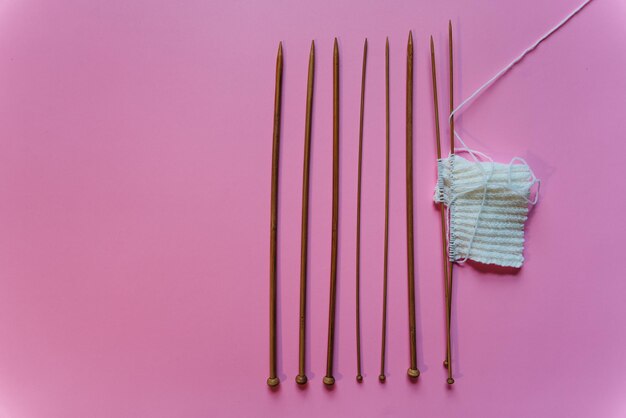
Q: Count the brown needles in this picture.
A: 8